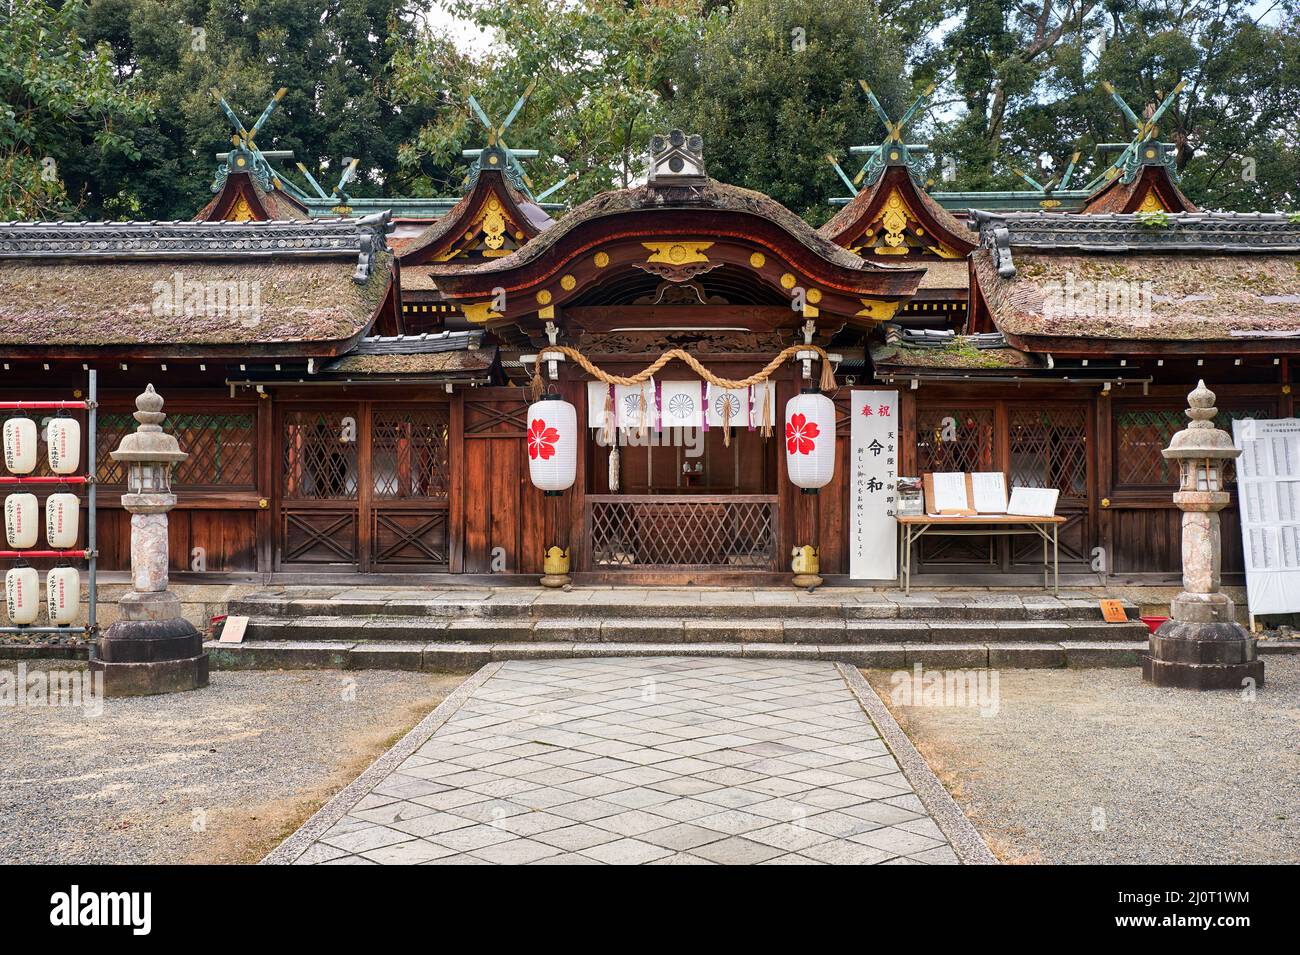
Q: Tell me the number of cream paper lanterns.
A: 6